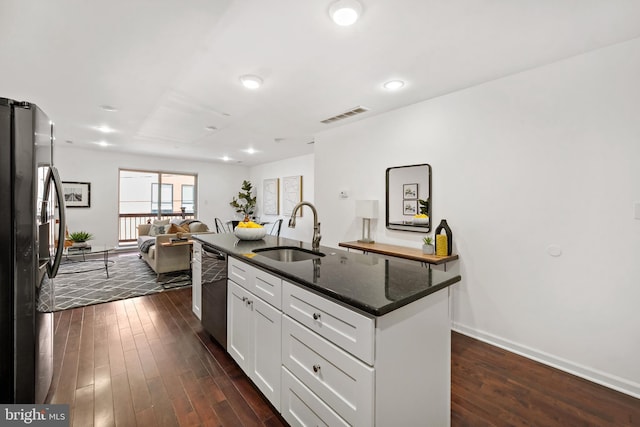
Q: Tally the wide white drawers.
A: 3